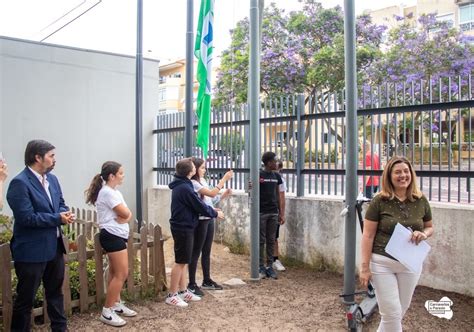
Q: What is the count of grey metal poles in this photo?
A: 4